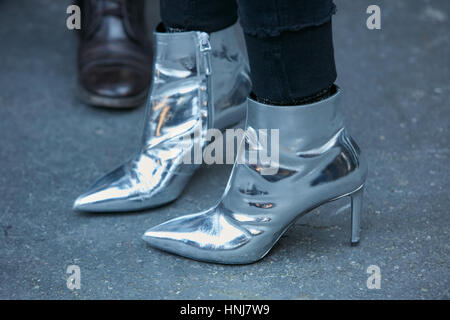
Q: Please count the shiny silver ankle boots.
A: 2